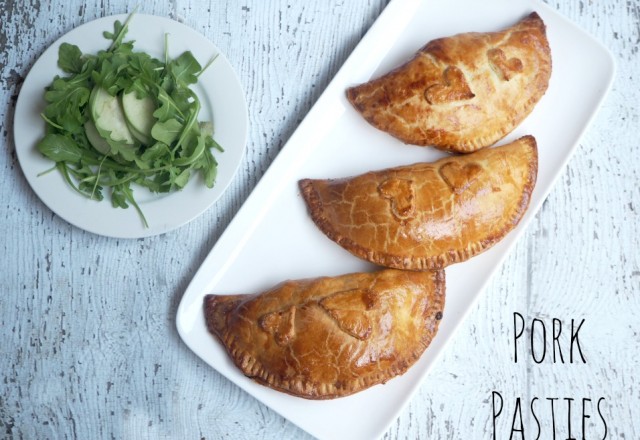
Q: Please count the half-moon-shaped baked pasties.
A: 3